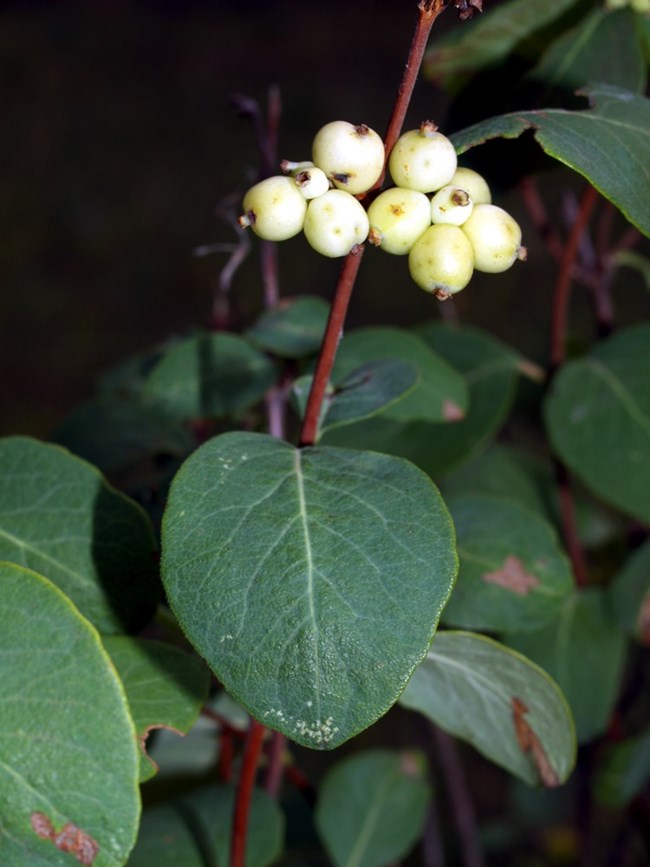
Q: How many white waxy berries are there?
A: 10